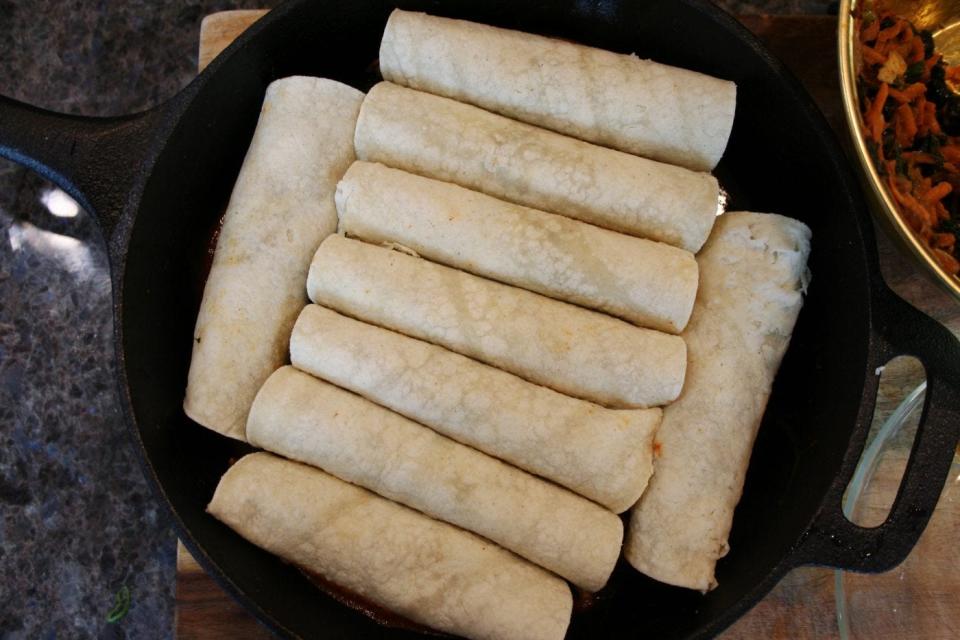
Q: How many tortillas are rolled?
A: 9